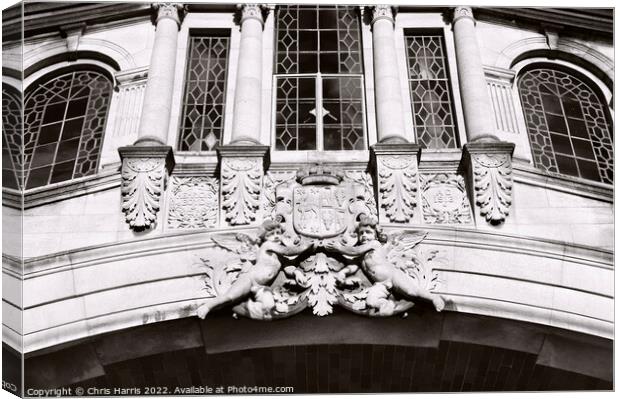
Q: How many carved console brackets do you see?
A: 4